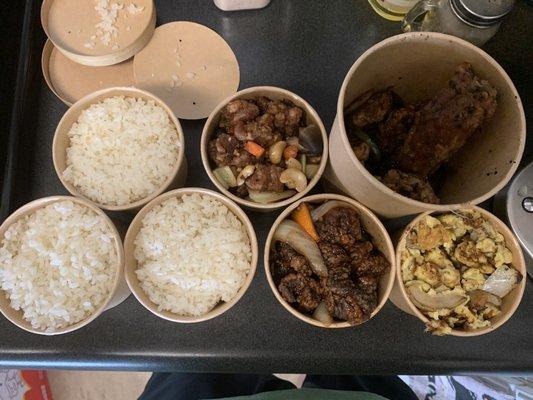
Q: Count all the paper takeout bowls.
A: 7